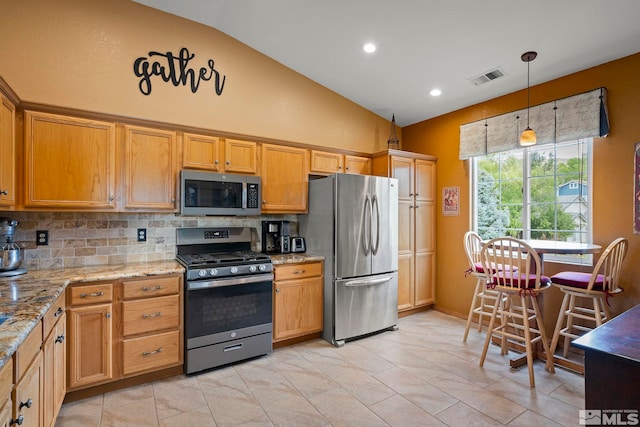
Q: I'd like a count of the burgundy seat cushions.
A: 3